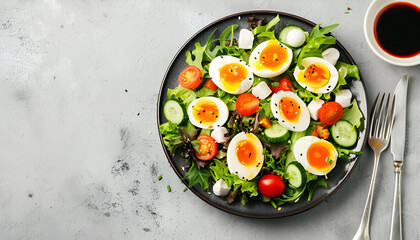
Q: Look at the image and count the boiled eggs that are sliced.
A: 7